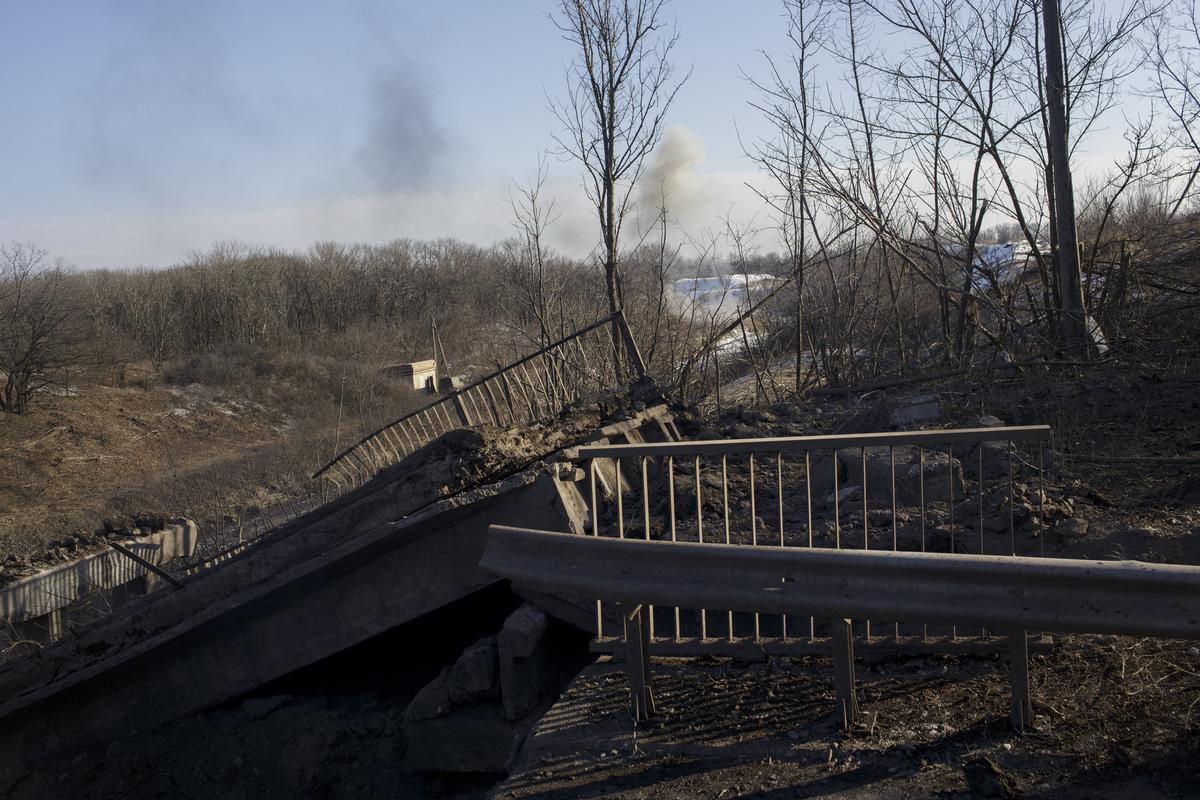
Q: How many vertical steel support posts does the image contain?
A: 3